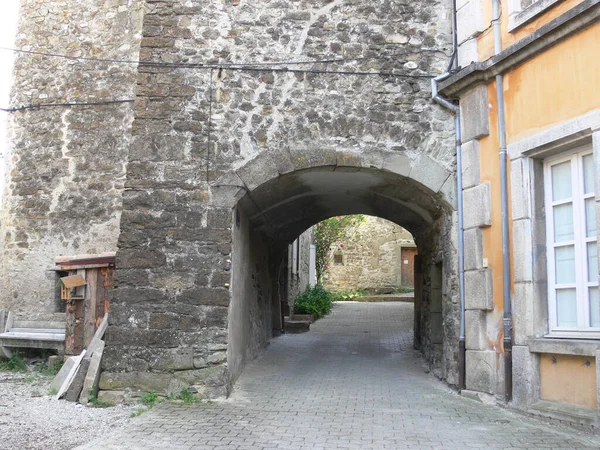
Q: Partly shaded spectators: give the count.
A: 0